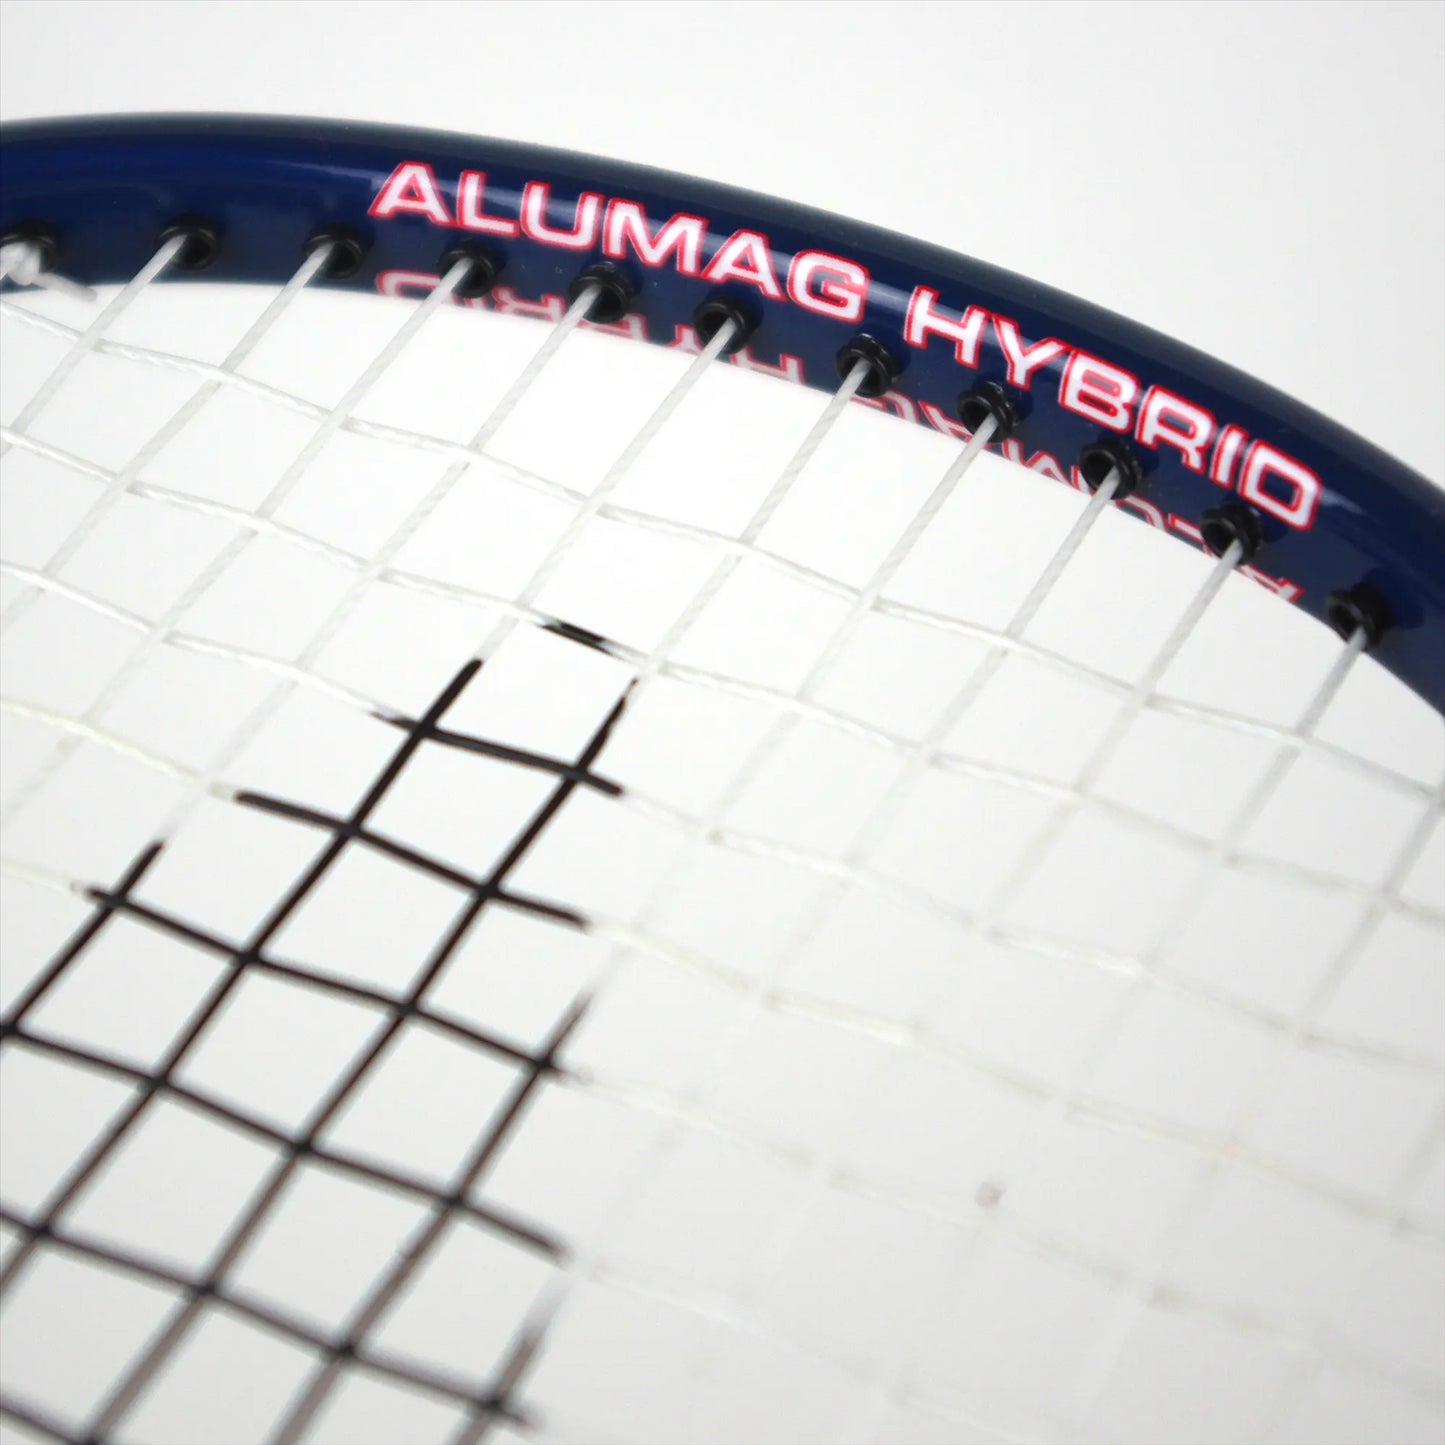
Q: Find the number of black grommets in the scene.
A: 11